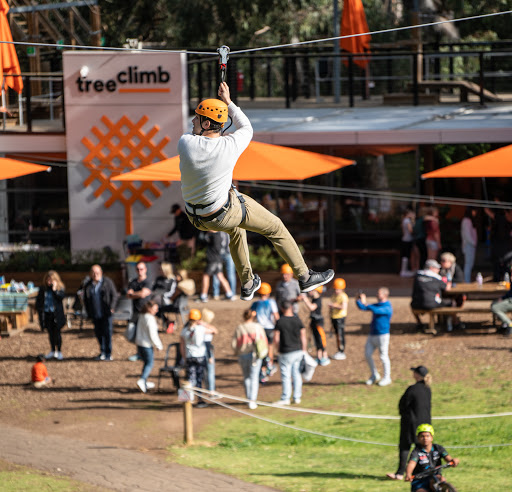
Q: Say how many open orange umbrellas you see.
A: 3